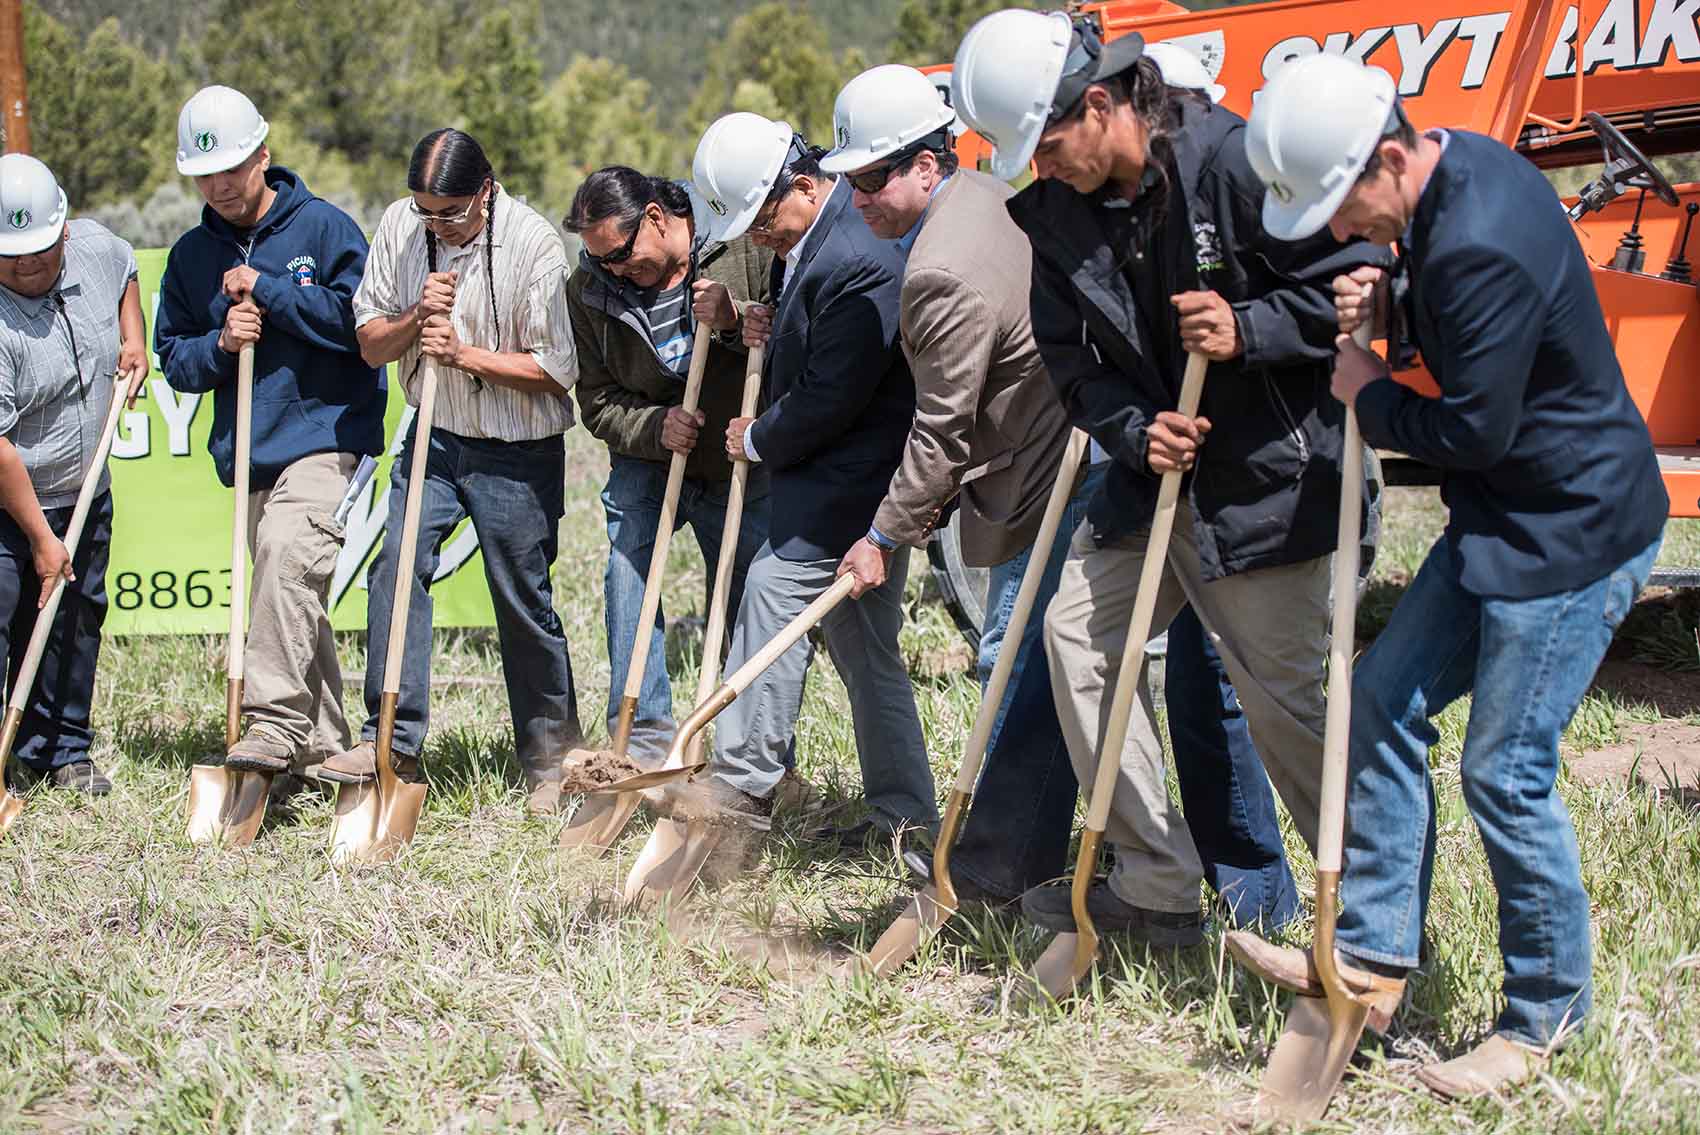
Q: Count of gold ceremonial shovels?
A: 9